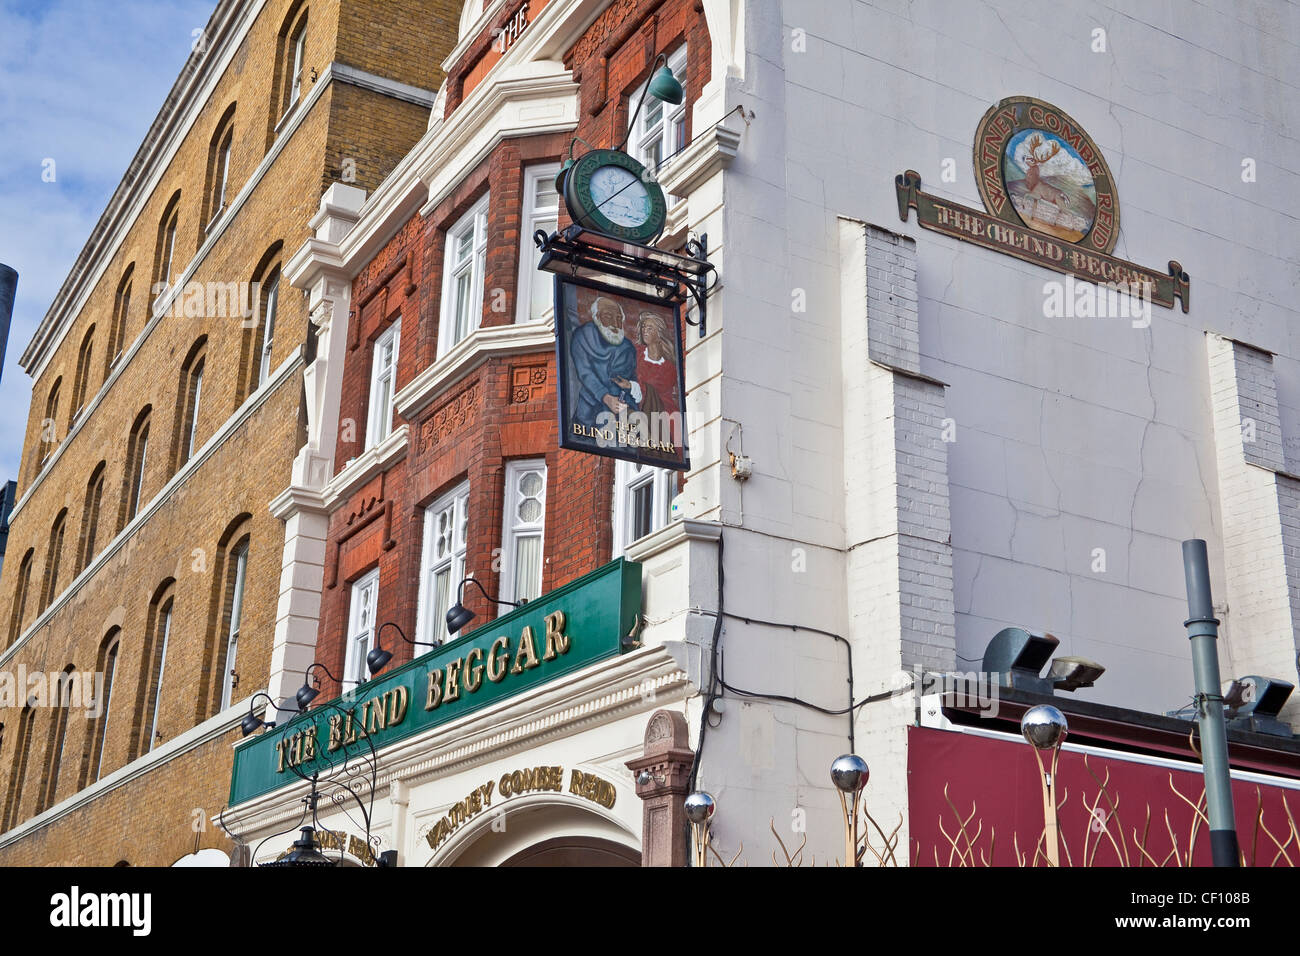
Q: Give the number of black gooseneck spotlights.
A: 4